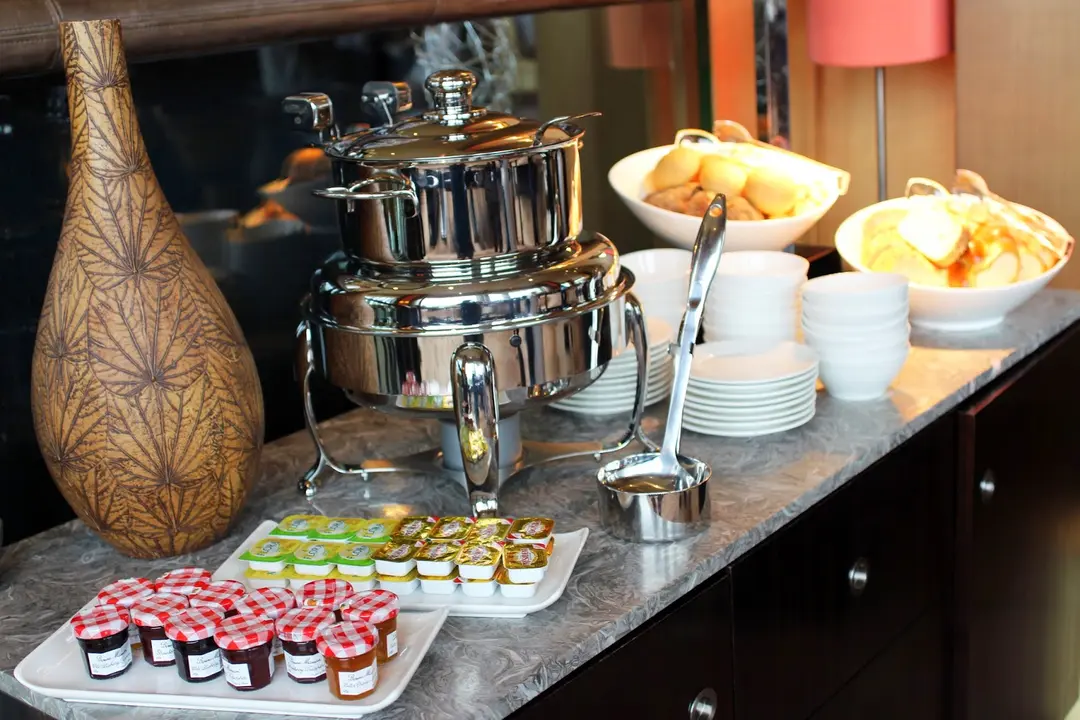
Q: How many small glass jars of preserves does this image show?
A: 12